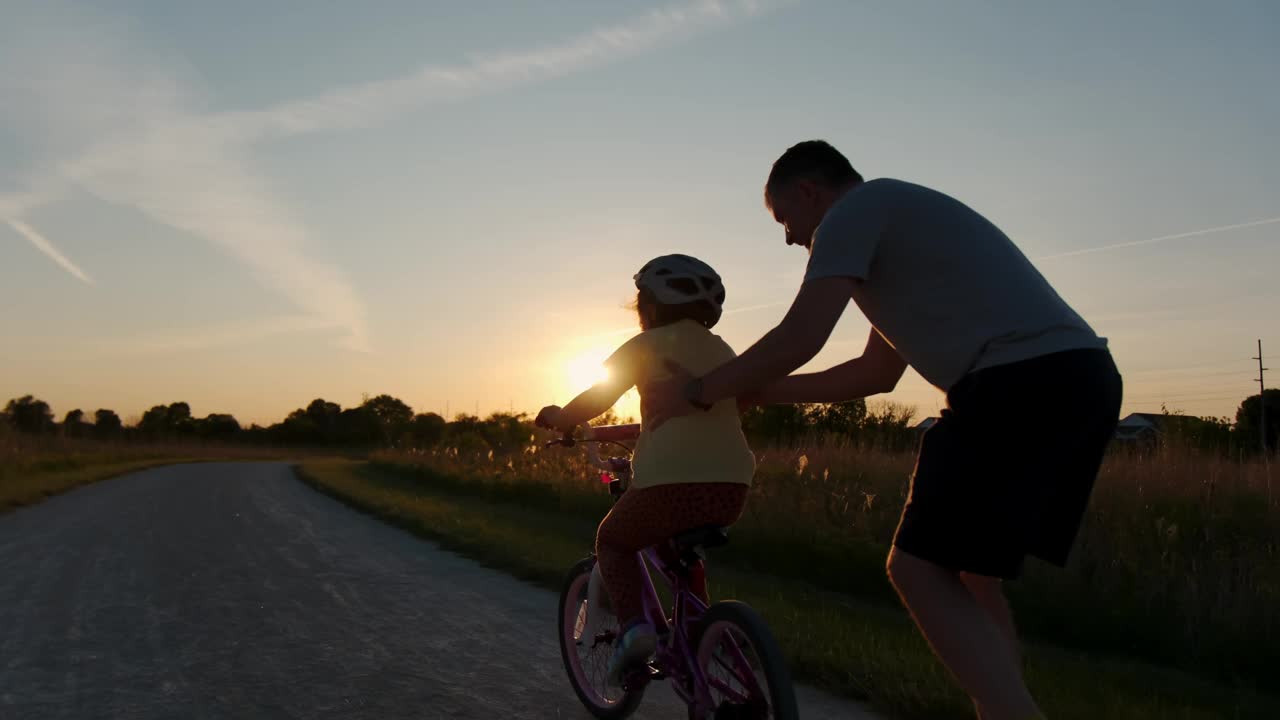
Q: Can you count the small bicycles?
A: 1